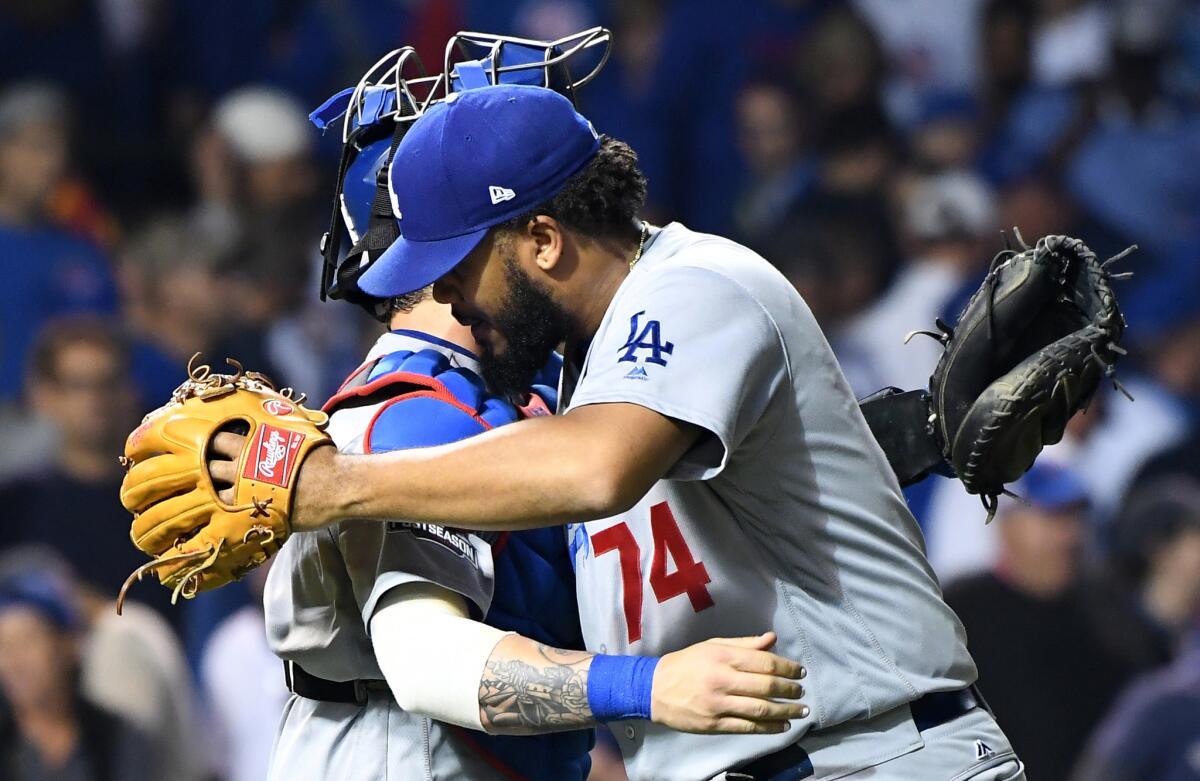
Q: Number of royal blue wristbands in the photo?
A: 1